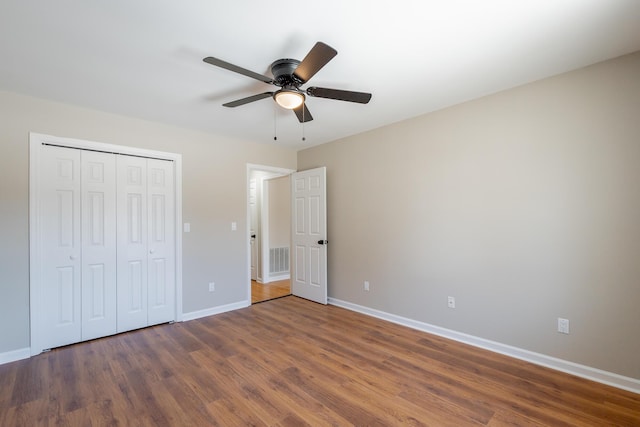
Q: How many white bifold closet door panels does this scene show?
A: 4